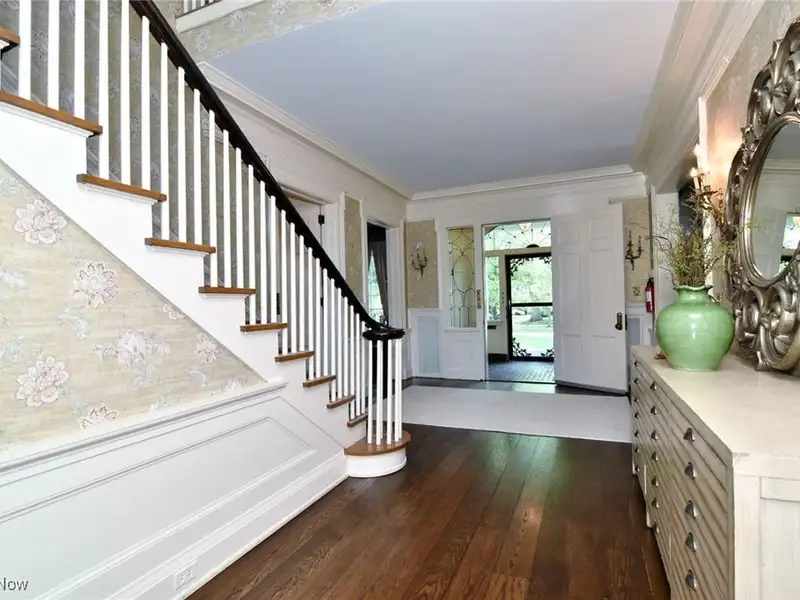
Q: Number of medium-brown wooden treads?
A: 11